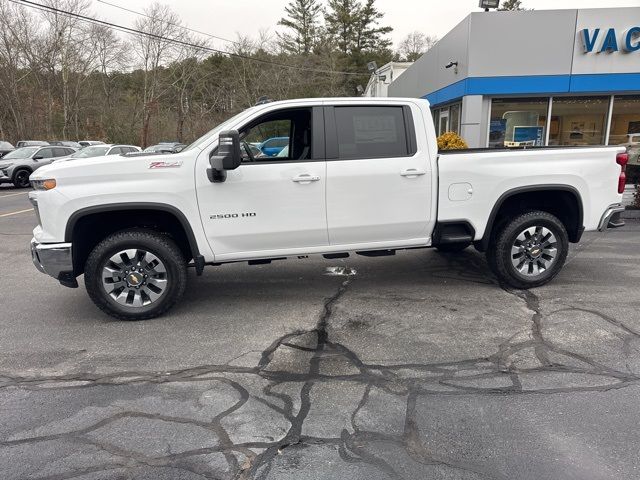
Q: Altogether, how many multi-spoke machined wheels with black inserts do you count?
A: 2